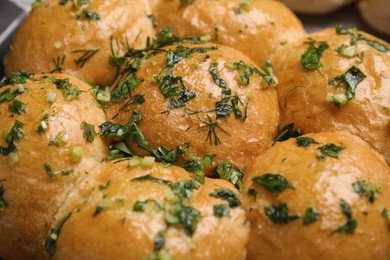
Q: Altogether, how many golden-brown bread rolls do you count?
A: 7